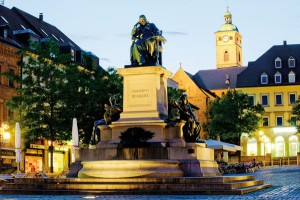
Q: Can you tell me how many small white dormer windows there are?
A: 5